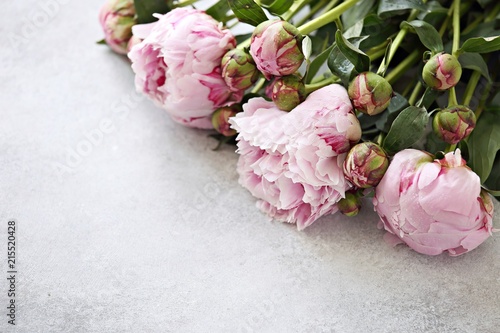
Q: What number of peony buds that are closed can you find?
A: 10